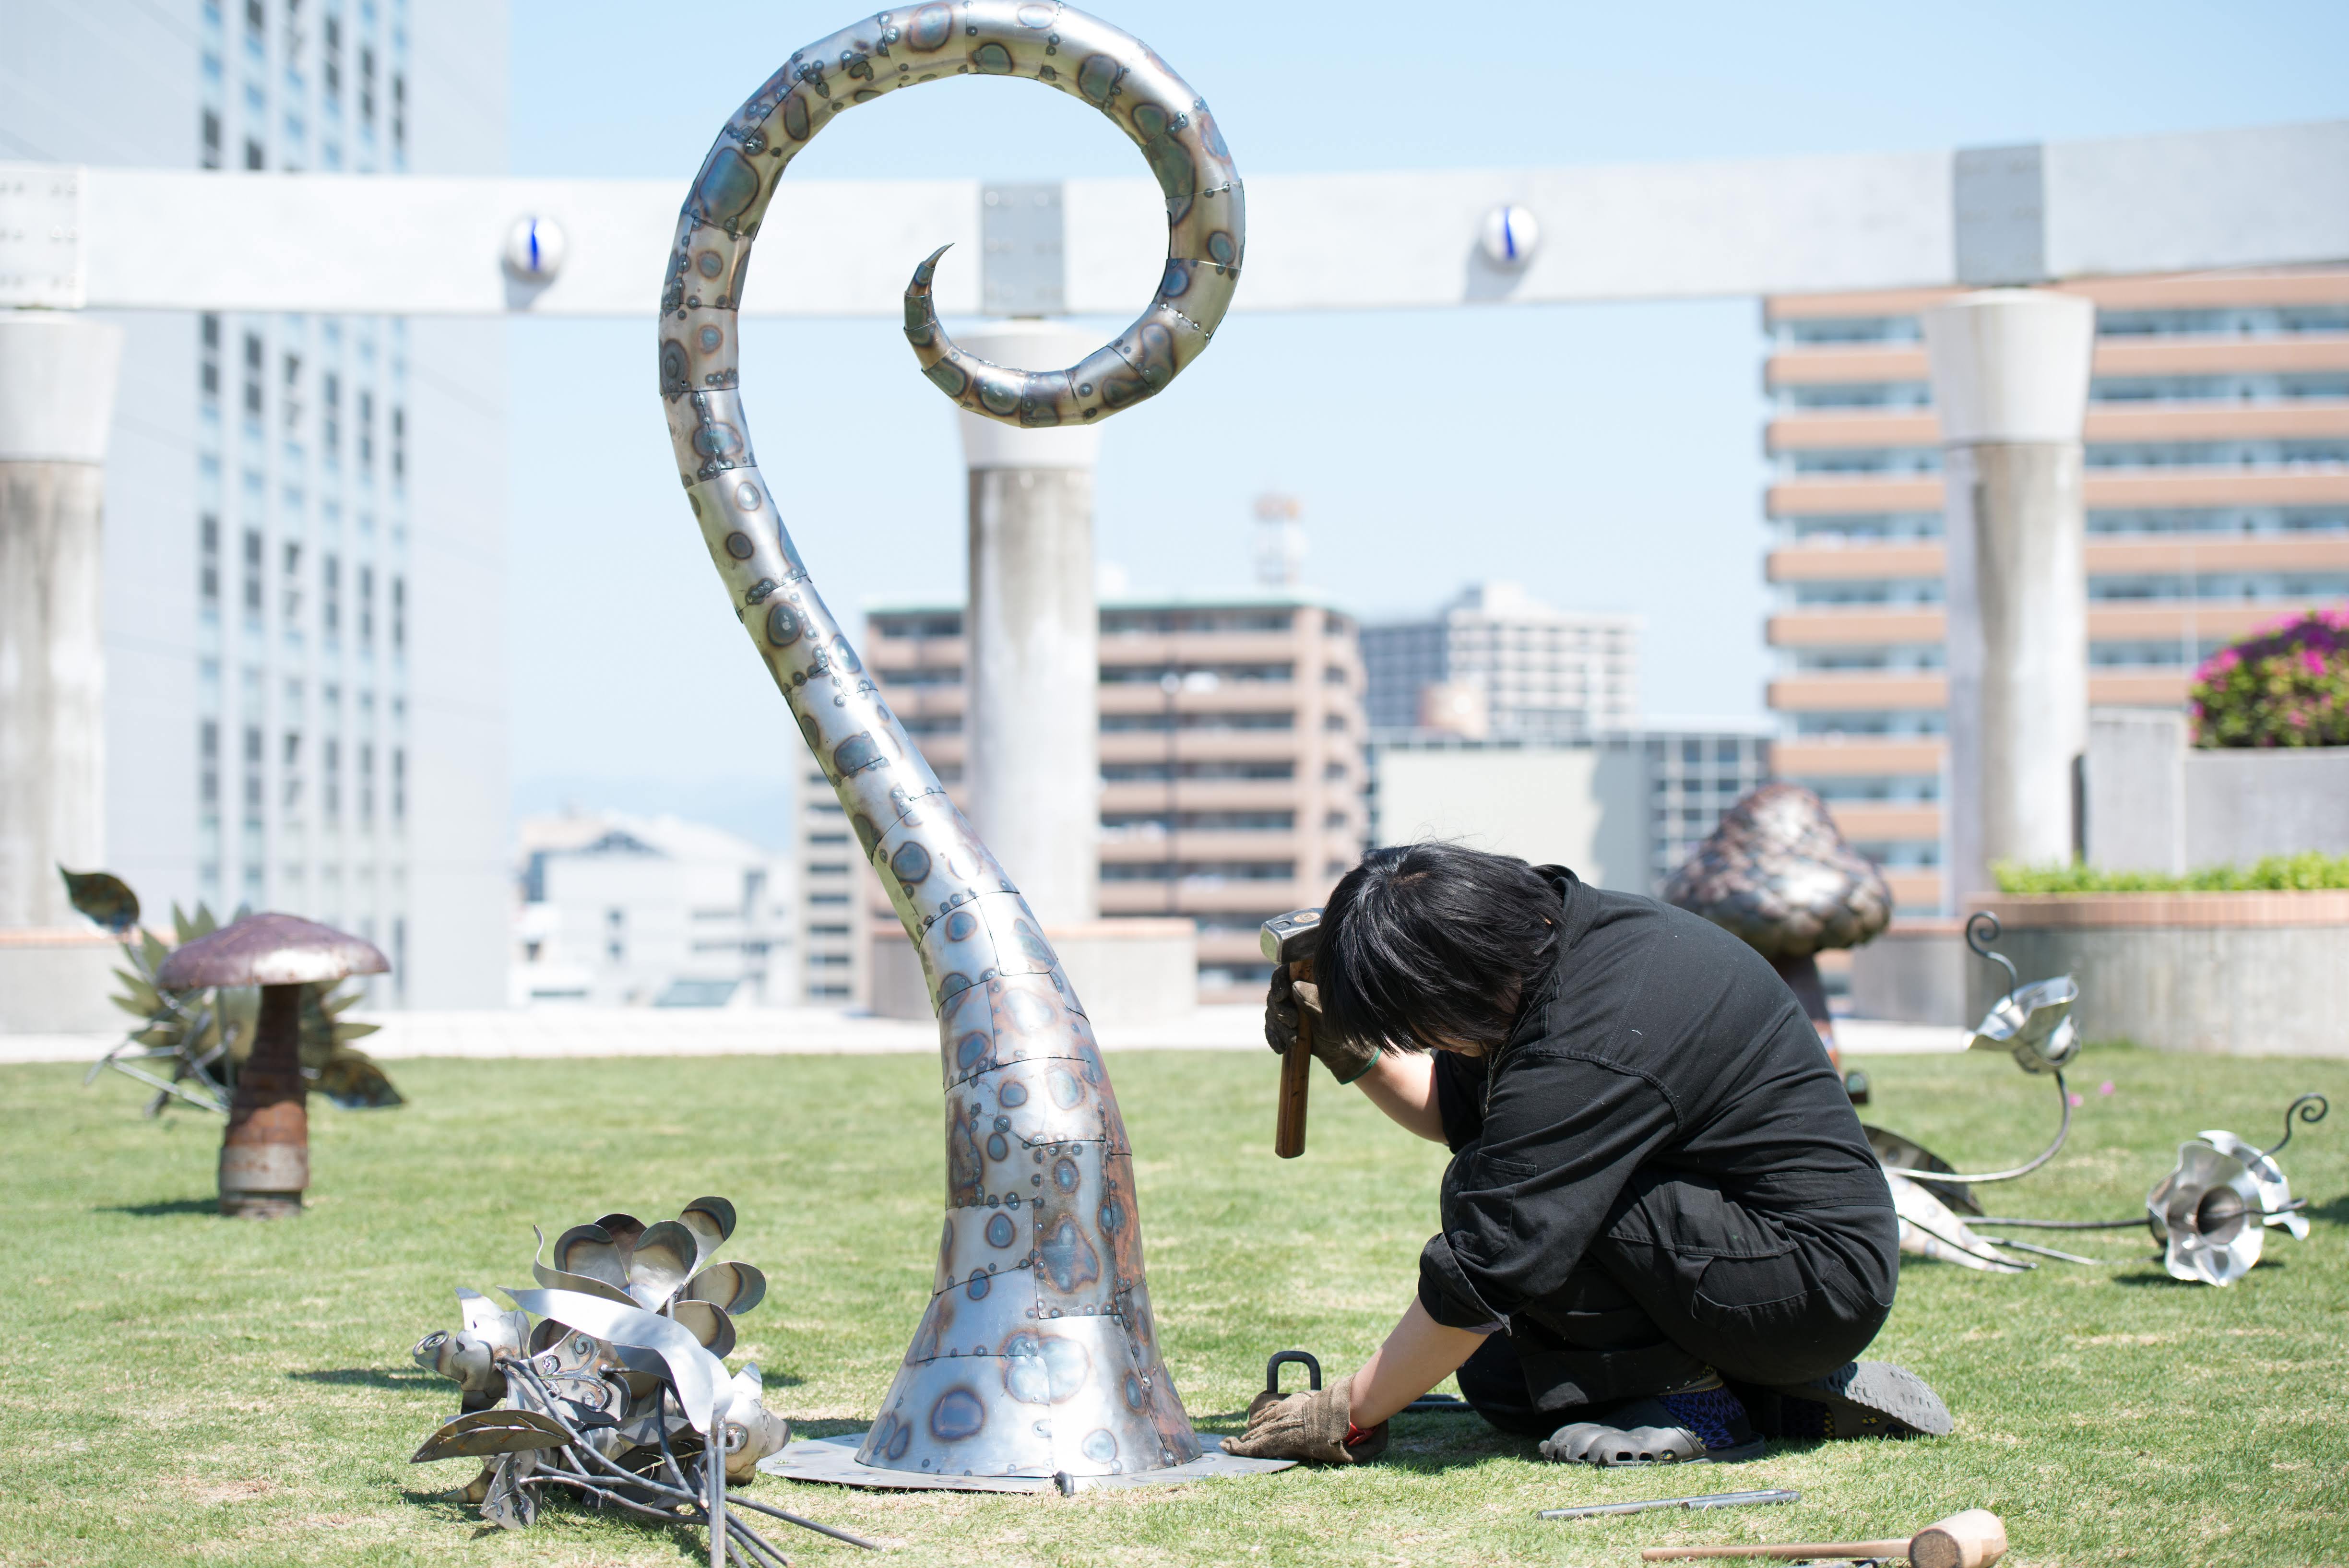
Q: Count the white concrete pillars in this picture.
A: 3